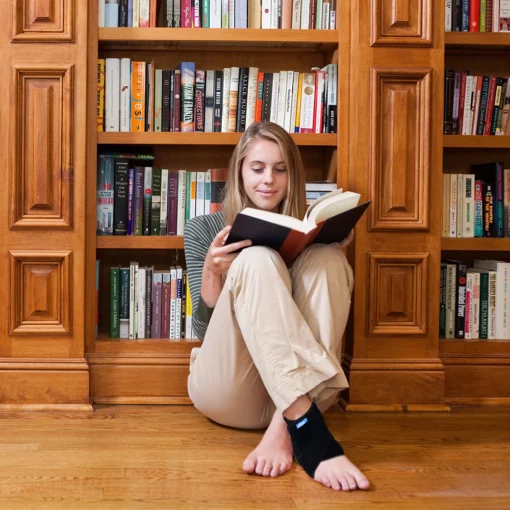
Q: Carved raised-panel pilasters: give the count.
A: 2